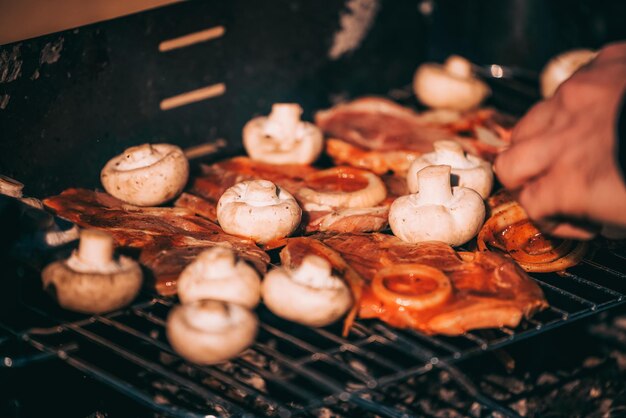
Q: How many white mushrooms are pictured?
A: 11